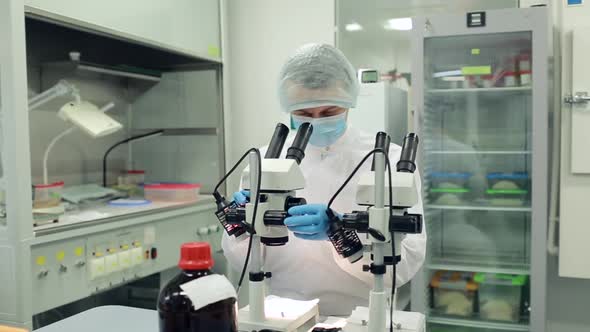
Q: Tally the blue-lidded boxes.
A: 2